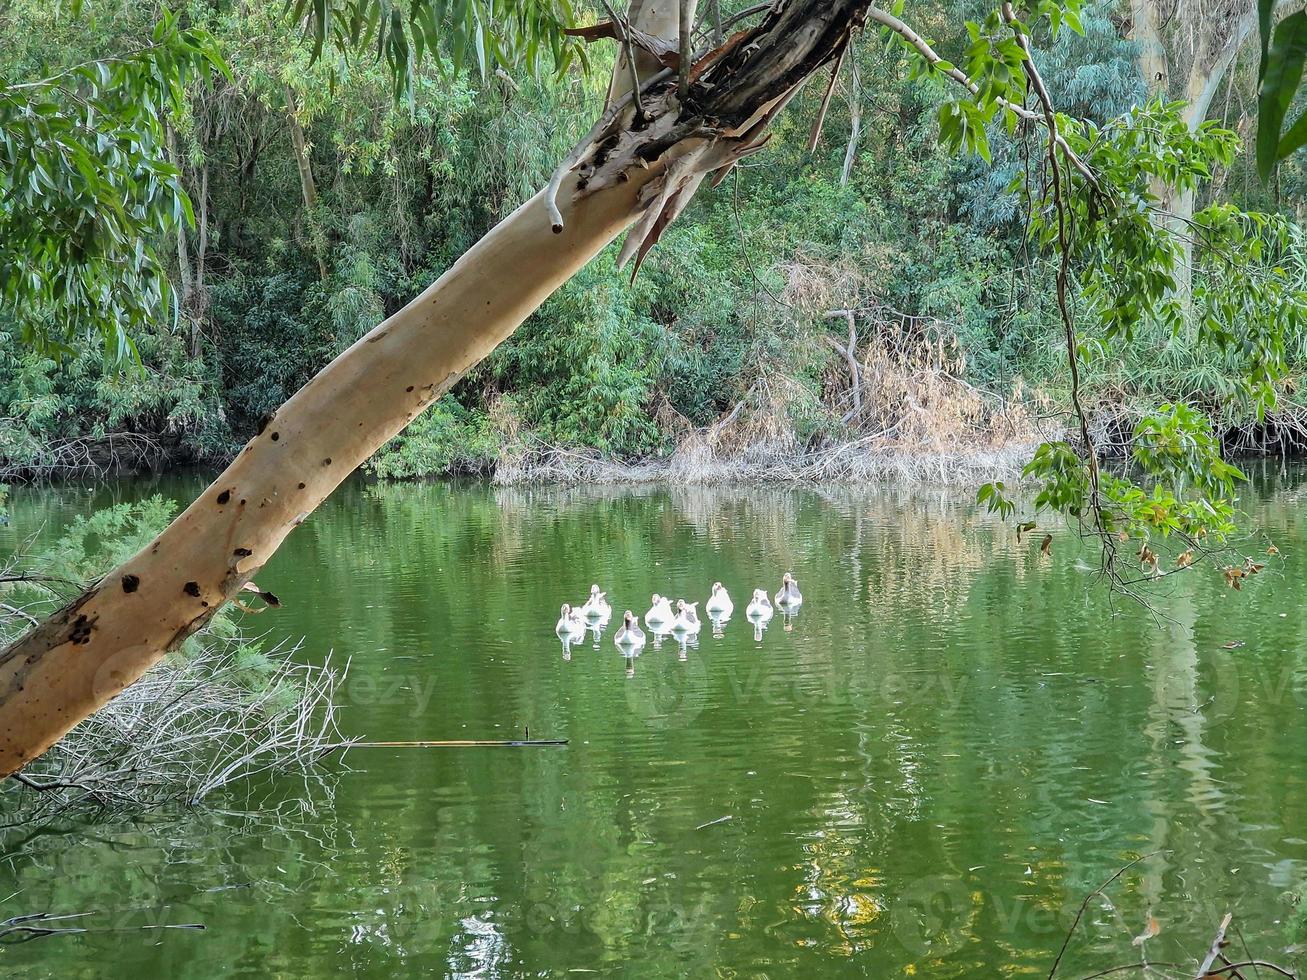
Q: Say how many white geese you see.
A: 8